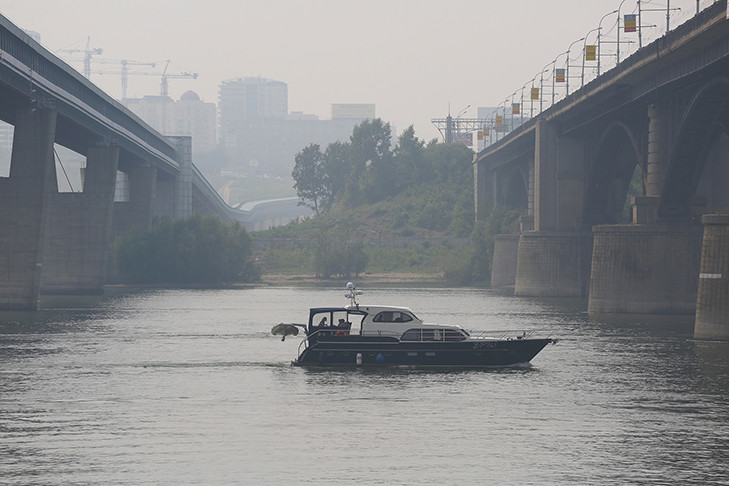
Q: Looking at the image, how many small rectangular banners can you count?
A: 8